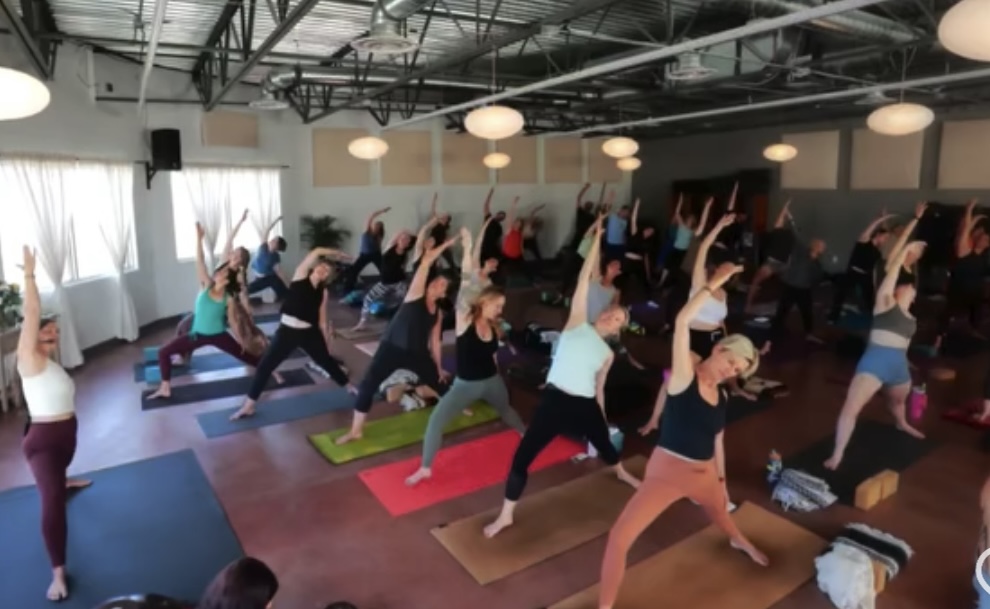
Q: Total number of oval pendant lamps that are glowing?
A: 9